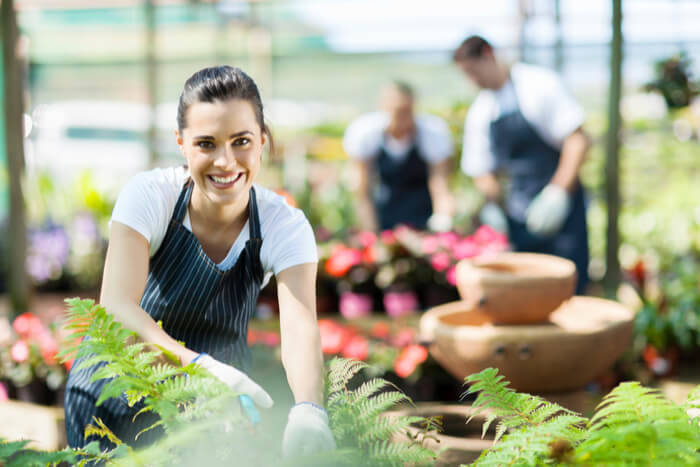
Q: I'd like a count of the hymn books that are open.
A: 0